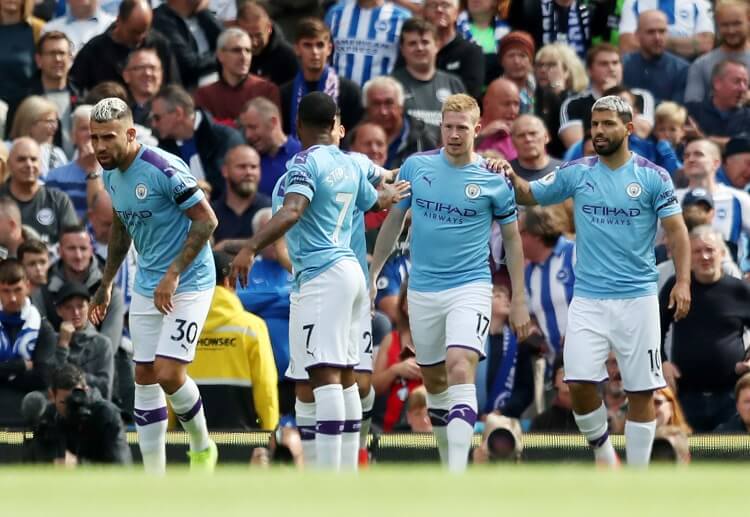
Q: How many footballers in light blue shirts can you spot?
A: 5